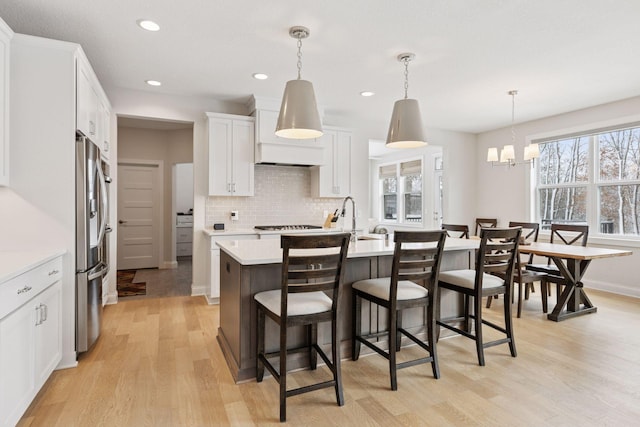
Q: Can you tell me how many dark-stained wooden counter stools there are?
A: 3